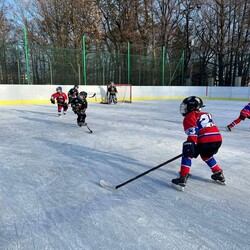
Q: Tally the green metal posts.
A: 5